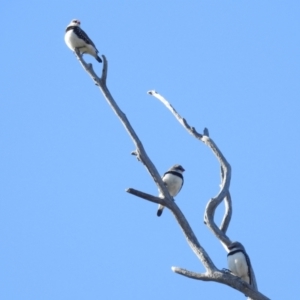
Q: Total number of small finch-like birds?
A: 3